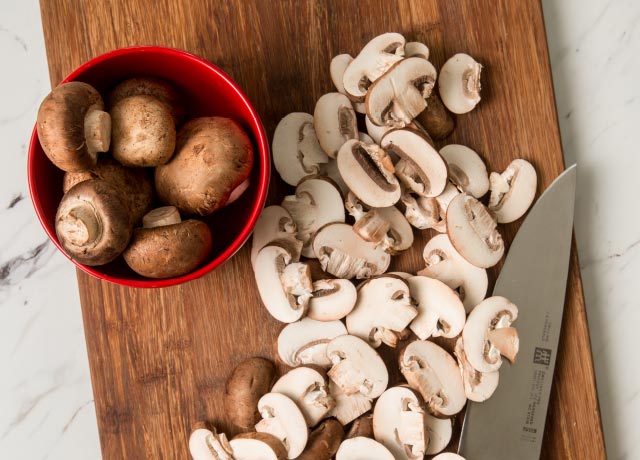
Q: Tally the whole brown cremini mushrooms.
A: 7